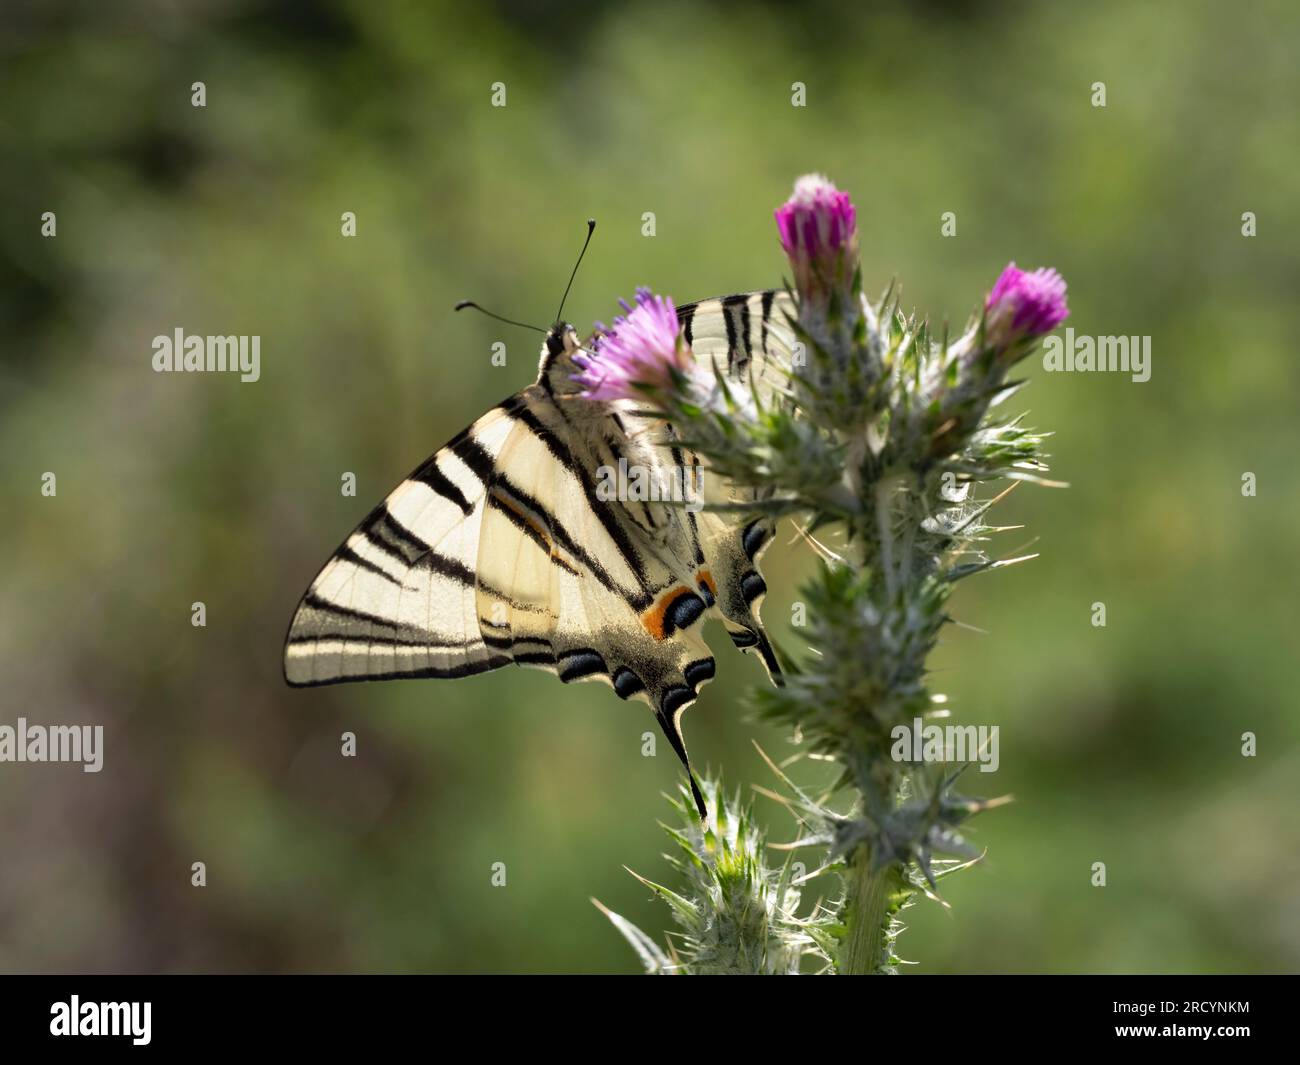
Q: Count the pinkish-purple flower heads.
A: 3